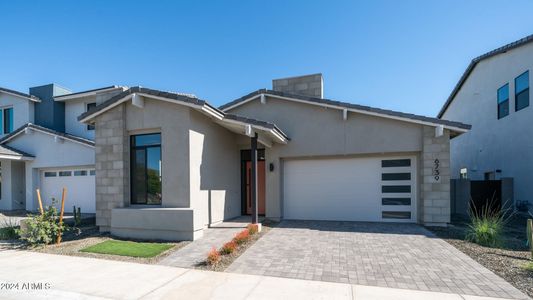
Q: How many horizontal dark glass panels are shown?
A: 5